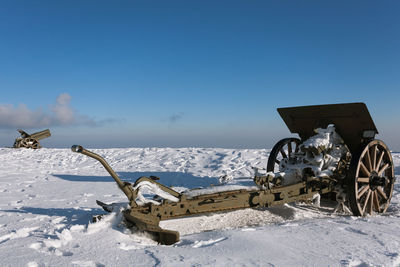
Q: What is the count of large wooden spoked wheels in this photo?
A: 2